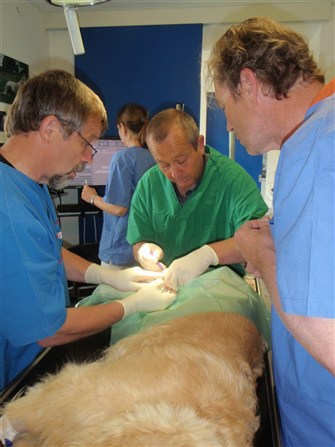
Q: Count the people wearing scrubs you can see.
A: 4